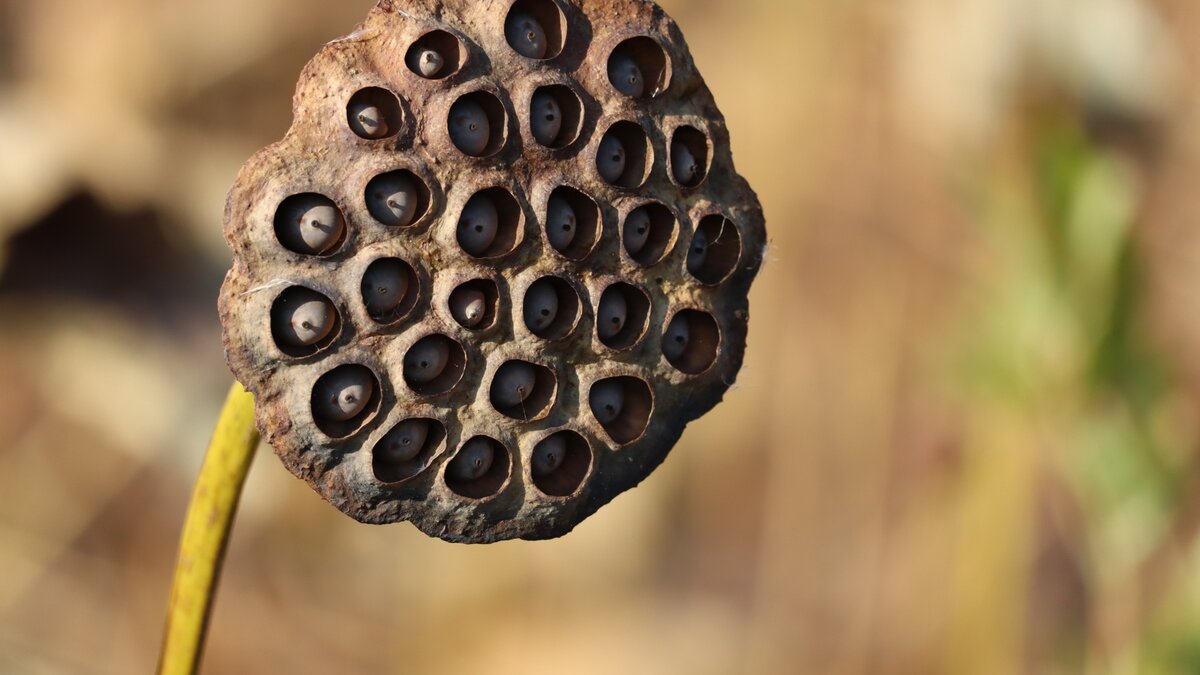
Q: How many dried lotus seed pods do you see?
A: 1